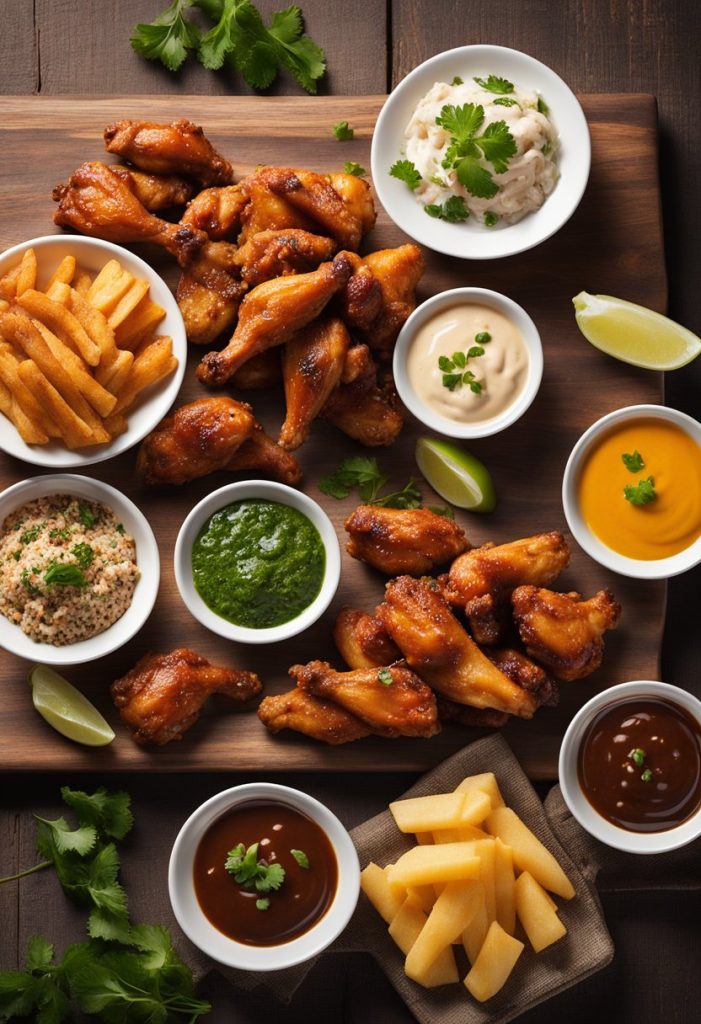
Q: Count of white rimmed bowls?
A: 8